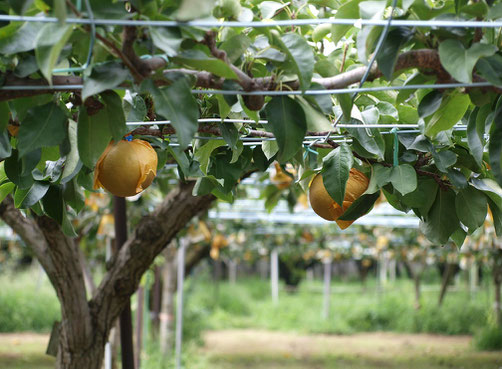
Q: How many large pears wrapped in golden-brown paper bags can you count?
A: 2